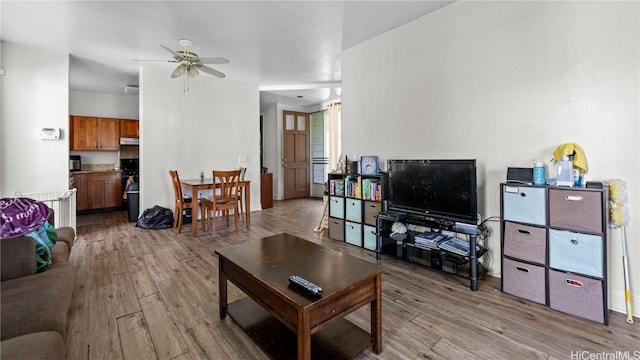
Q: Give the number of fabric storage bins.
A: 12